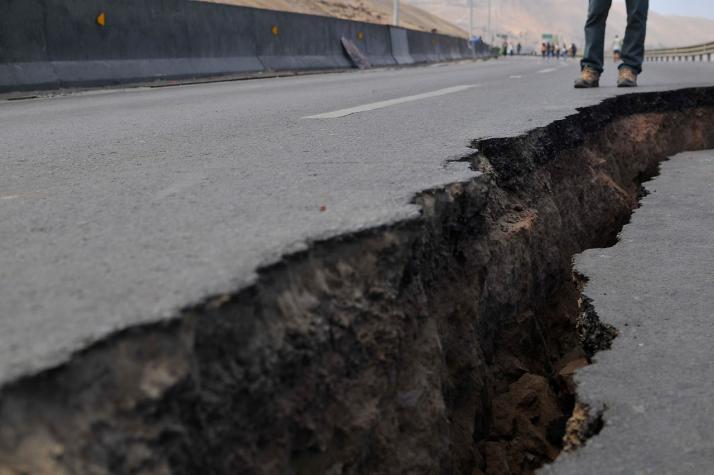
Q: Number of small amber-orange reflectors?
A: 3